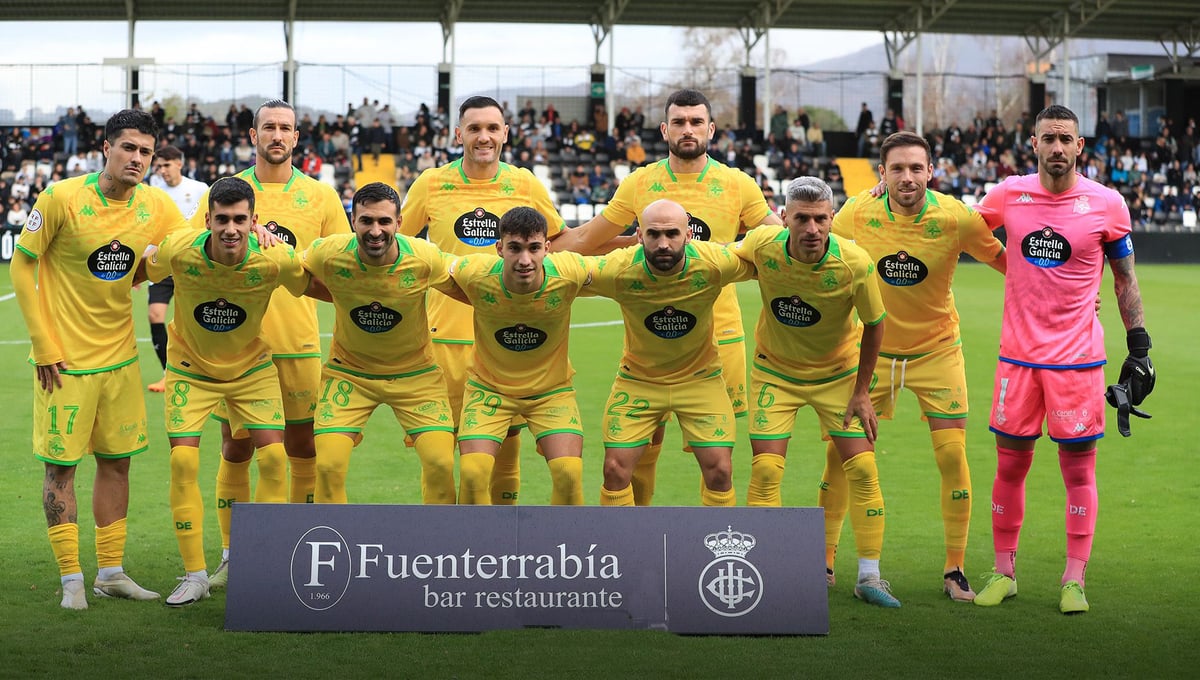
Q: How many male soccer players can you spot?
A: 12